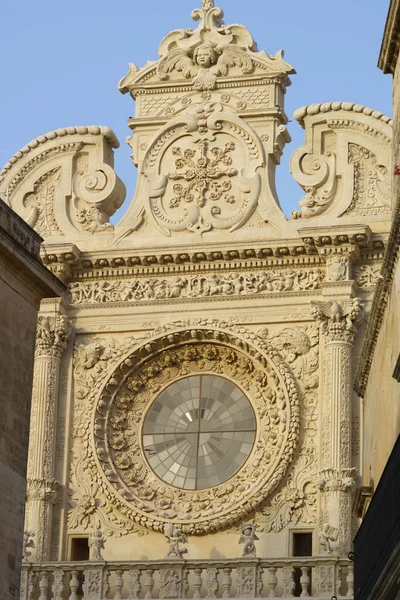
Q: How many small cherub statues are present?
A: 5